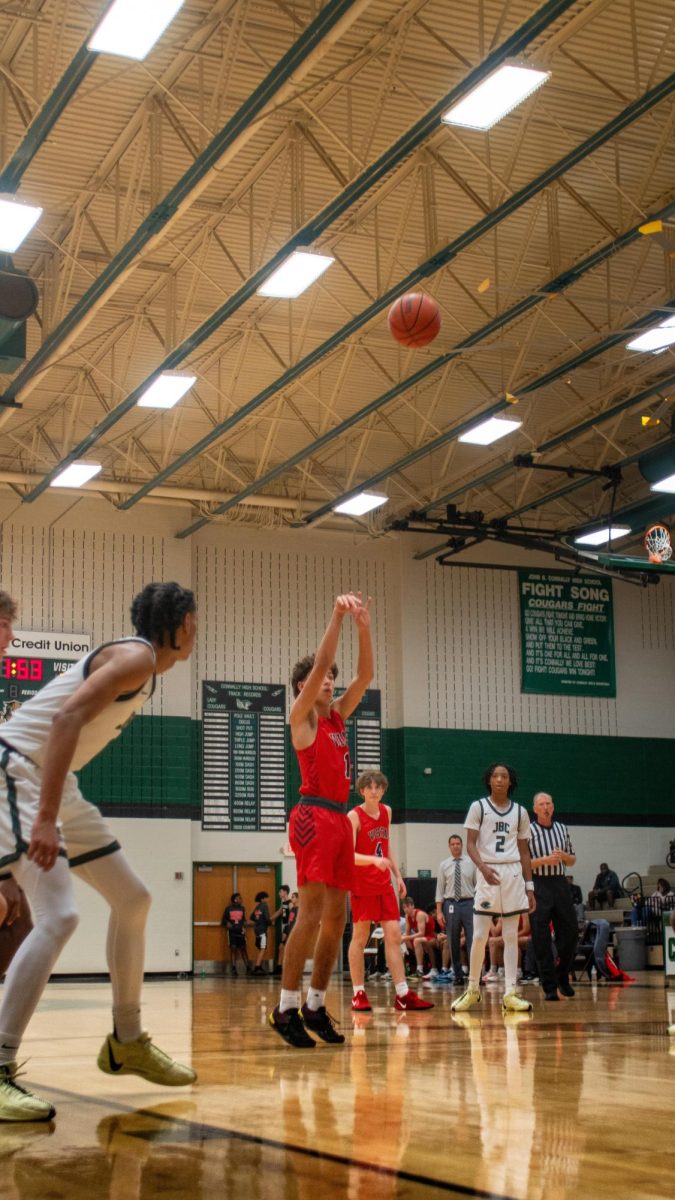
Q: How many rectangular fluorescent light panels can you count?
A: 11